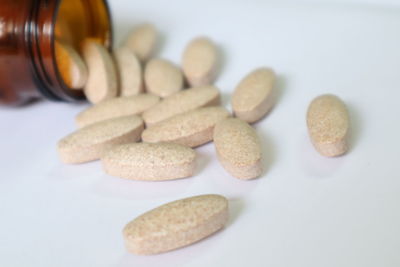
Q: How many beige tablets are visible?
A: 15